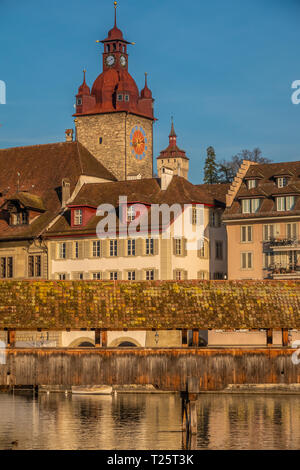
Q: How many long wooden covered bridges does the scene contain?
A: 1